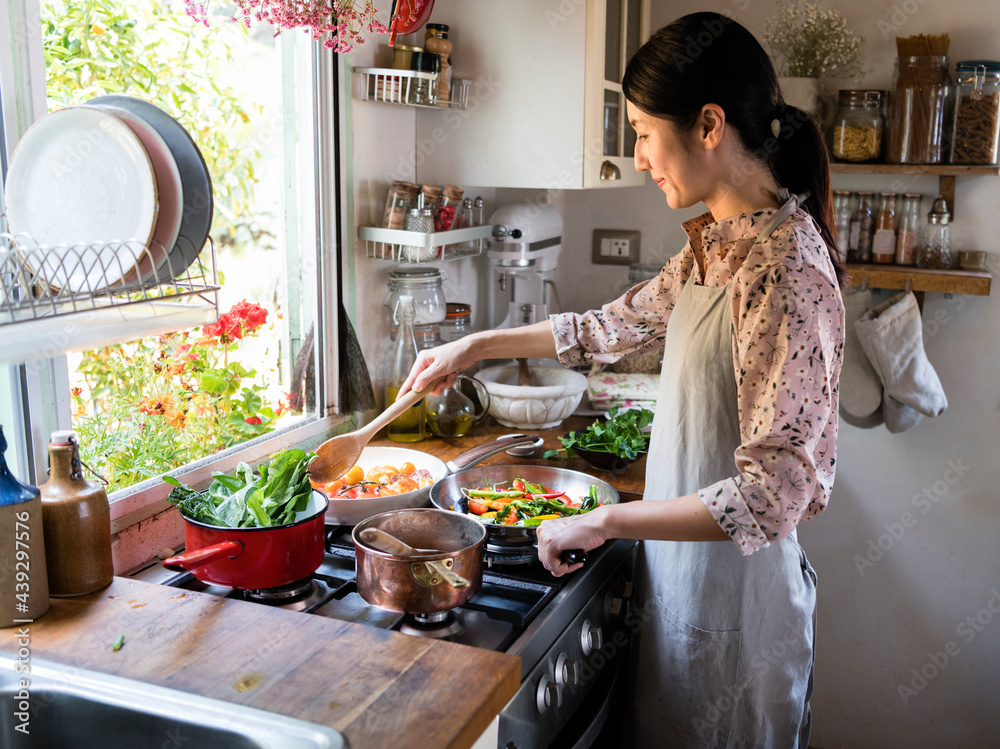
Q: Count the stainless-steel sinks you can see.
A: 1